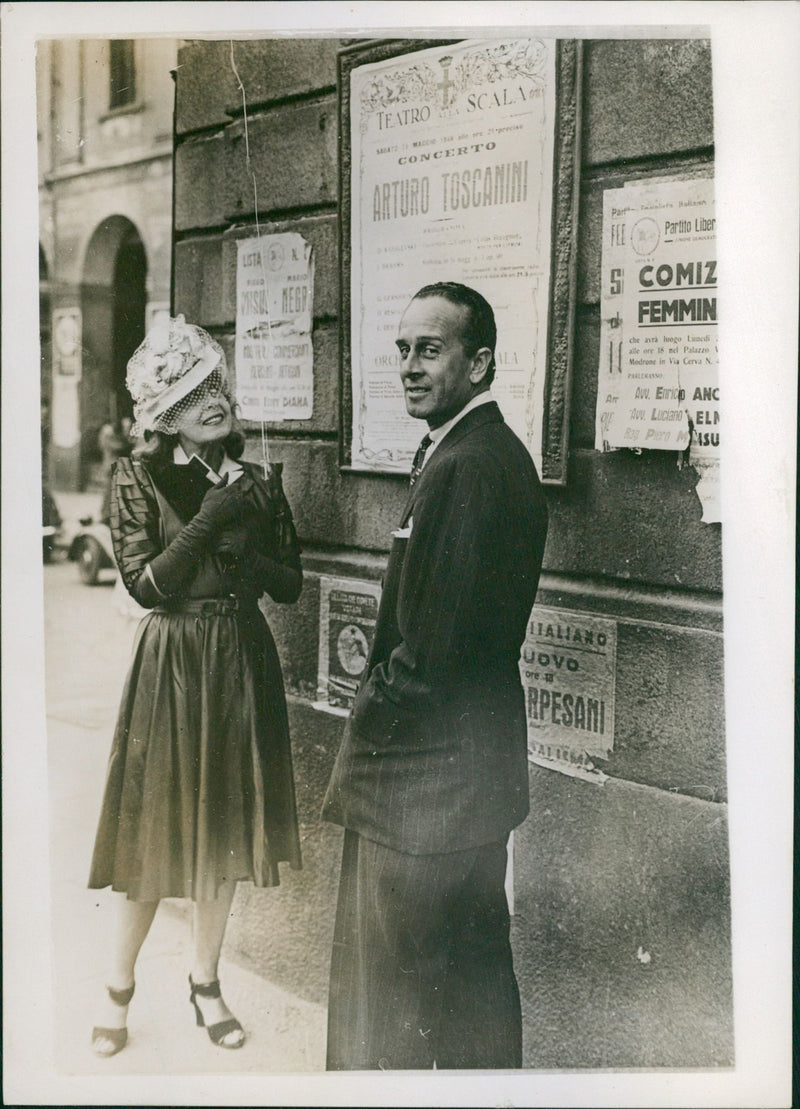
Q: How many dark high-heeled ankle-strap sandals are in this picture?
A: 2